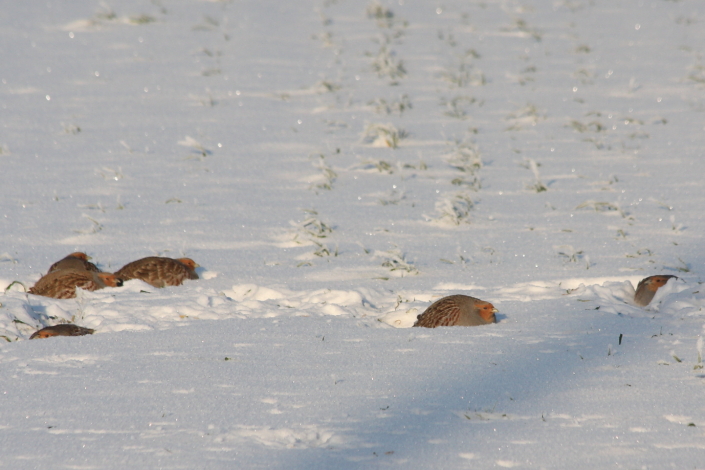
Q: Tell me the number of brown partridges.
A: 6